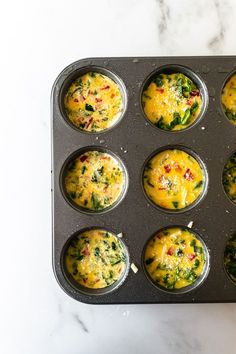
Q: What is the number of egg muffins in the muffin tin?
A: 9